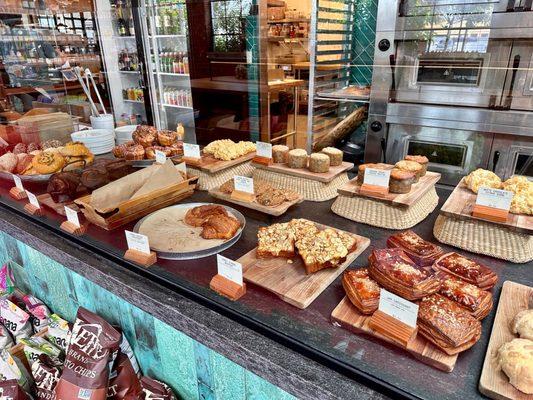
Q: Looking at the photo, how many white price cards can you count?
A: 12